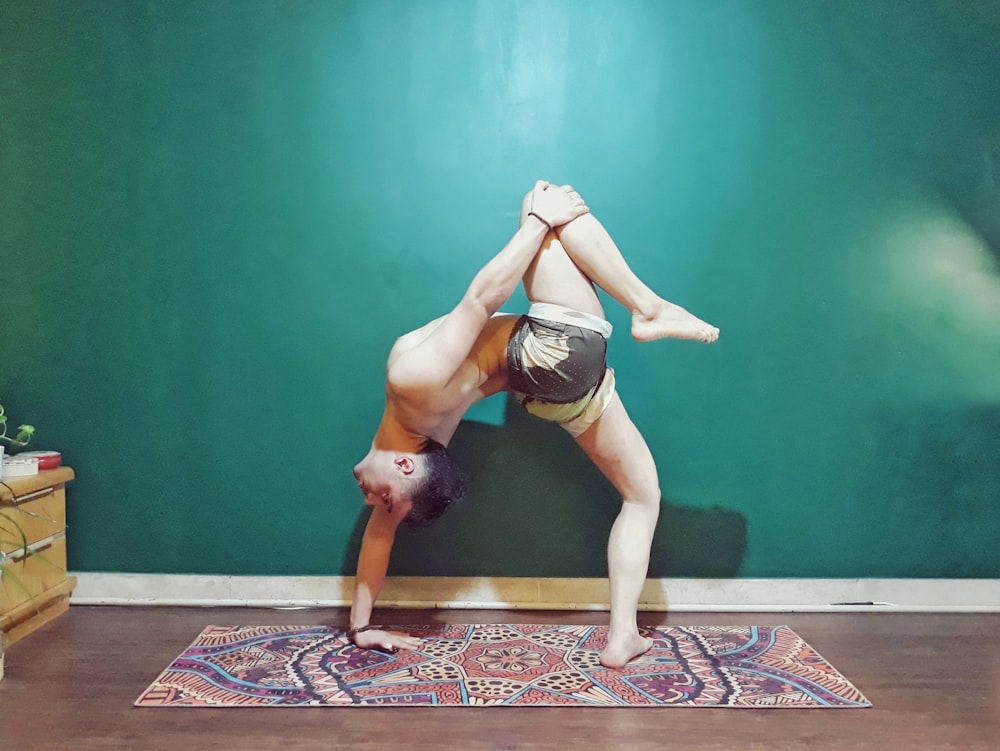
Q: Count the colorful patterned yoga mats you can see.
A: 1